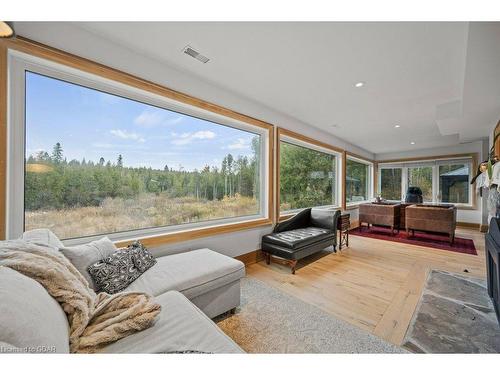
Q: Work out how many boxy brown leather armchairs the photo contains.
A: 2